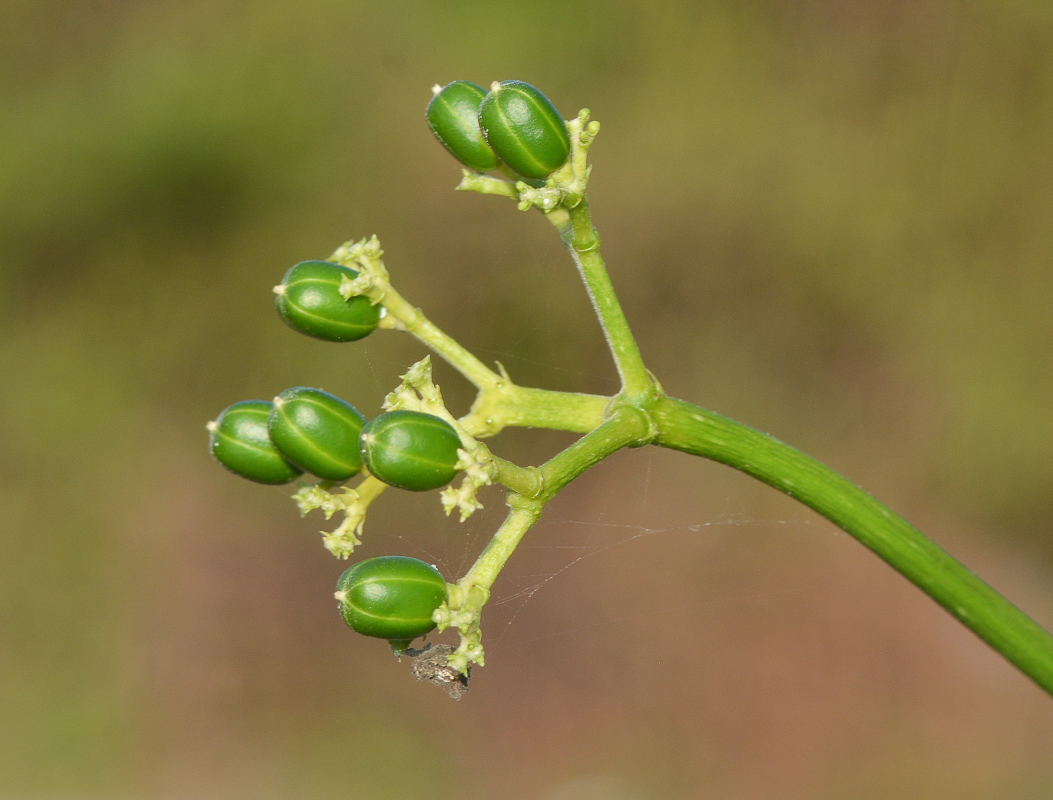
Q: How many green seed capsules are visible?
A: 7